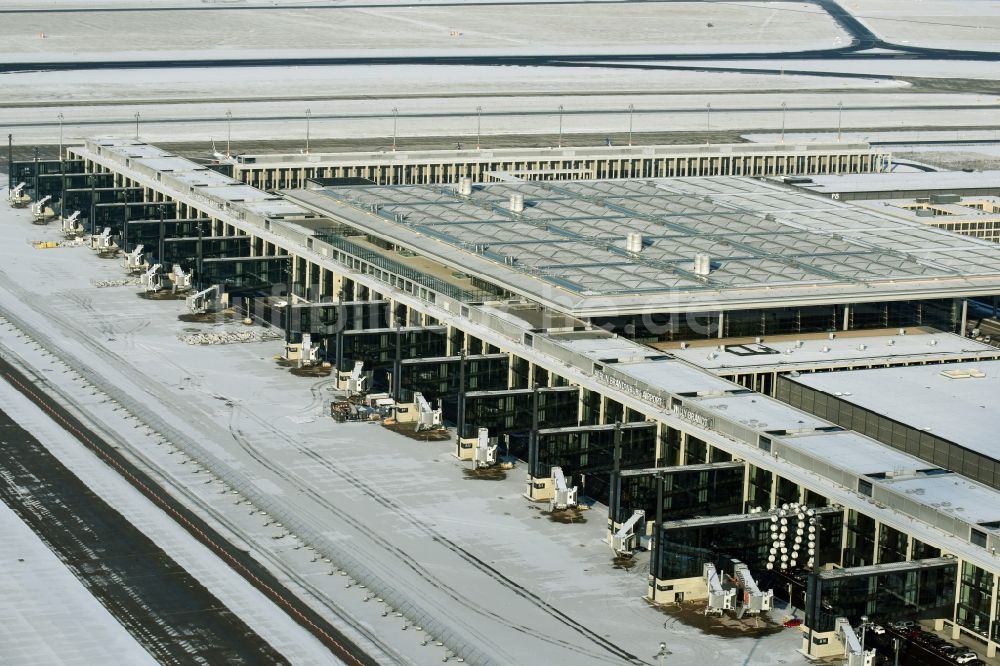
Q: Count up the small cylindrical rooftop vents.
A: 4